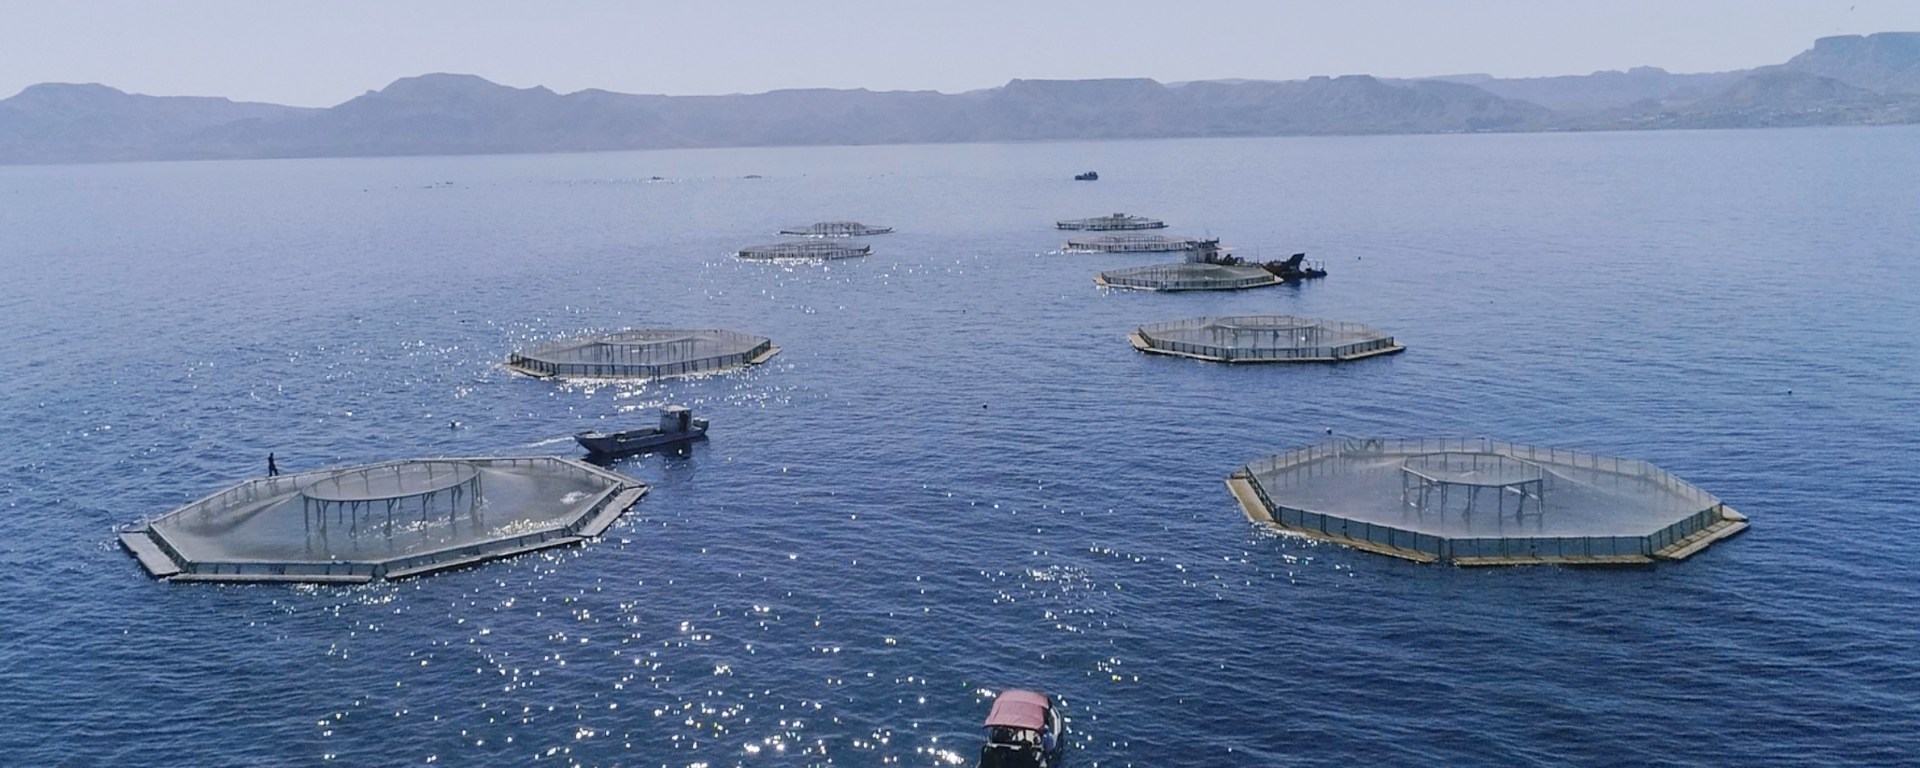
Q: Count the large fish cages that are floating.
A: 9